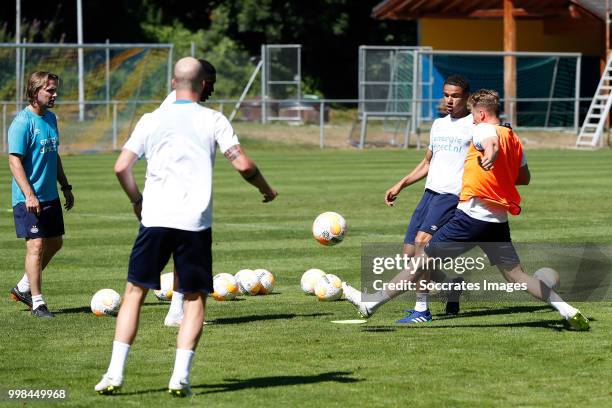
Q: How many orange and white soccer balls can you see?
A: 9